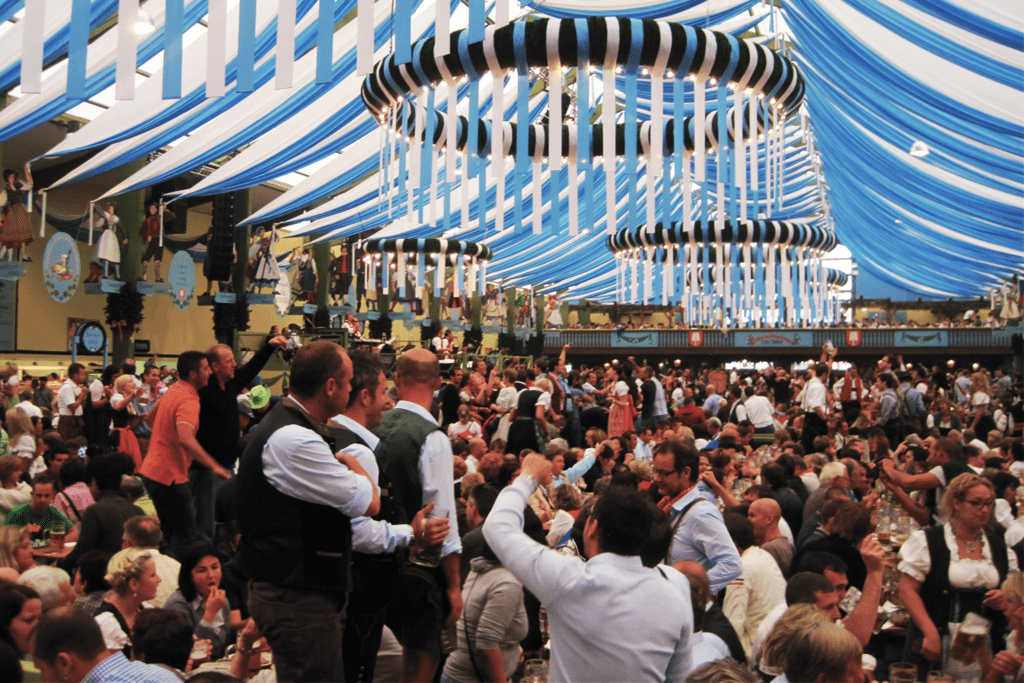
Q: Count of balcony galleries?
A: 1